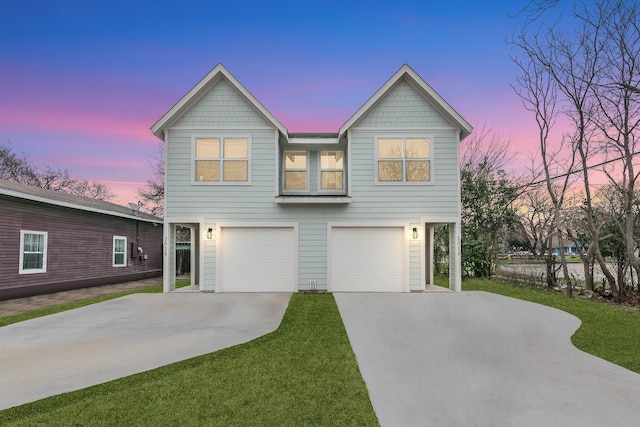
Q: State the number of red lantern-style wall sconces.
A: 0